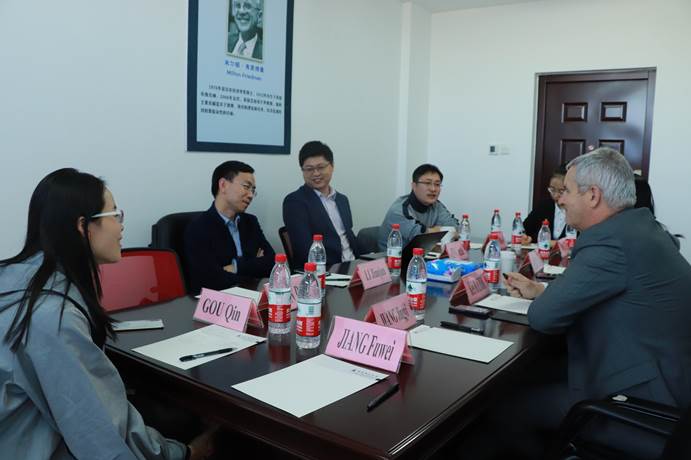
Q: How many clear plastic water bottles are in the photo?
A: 11